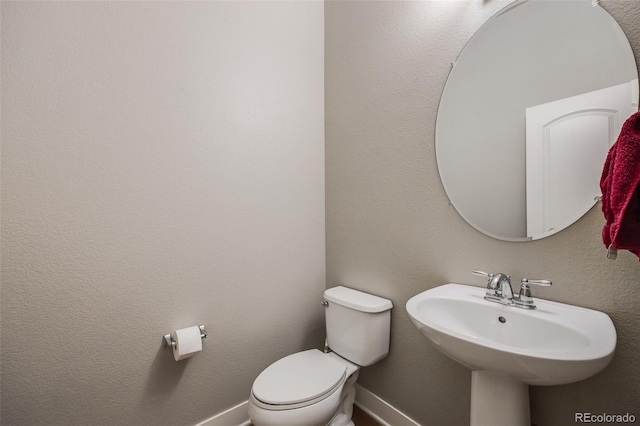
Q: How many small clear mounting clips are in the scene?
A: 4